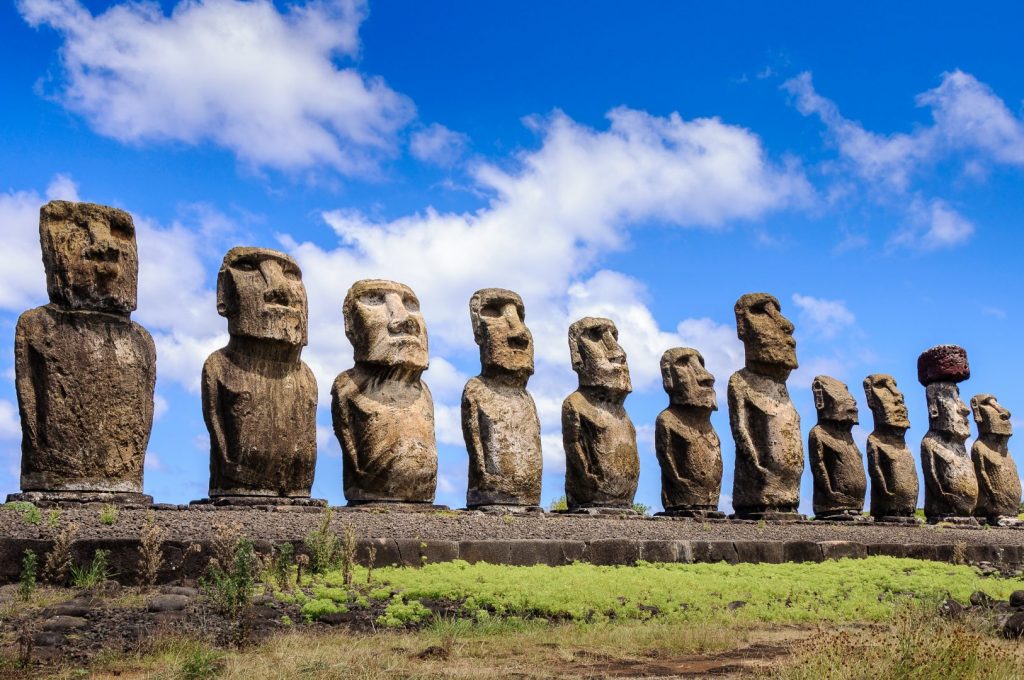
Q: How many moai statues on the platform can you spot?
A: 11